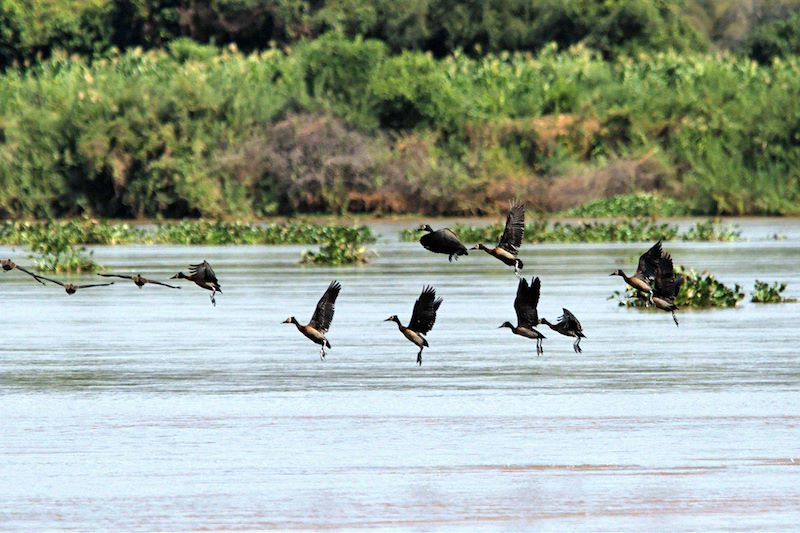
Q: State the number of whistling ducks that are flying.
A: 12